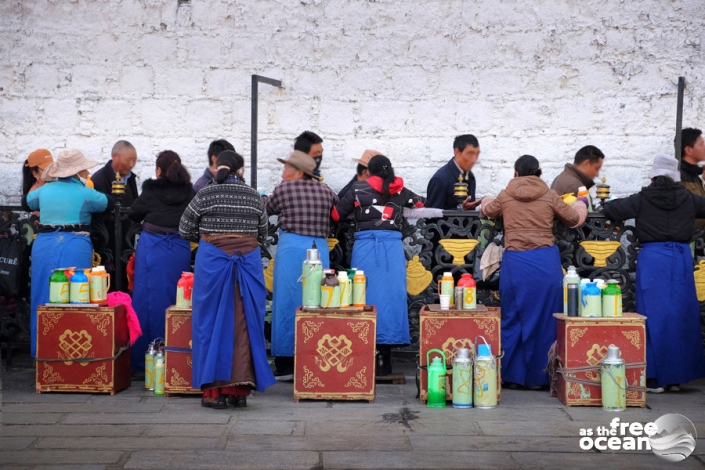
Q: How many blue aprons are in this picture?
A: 7